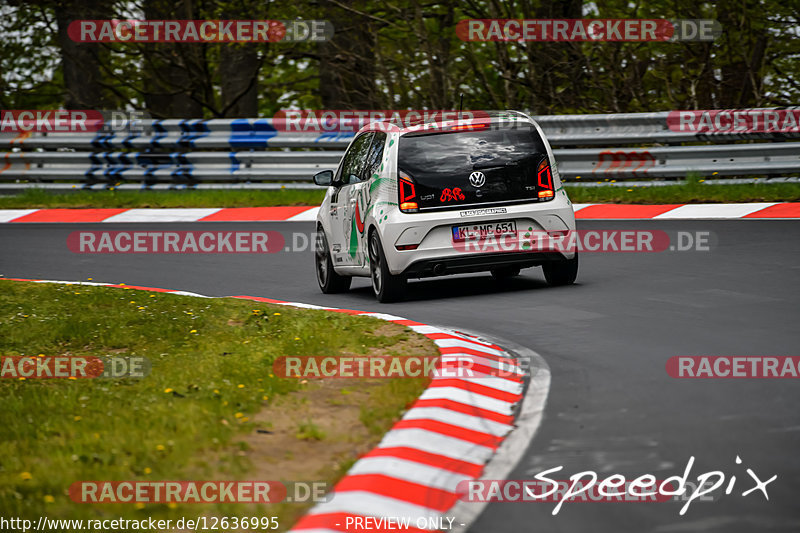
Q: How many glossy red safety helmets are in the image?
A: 0